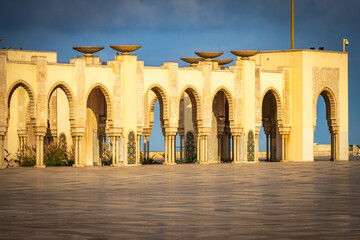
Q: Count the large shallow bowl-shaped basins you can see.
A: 6